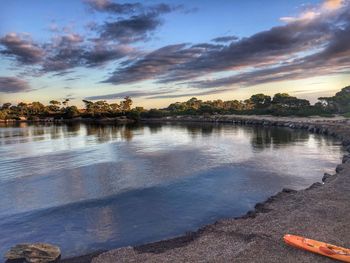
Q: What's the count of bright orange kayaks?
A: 1